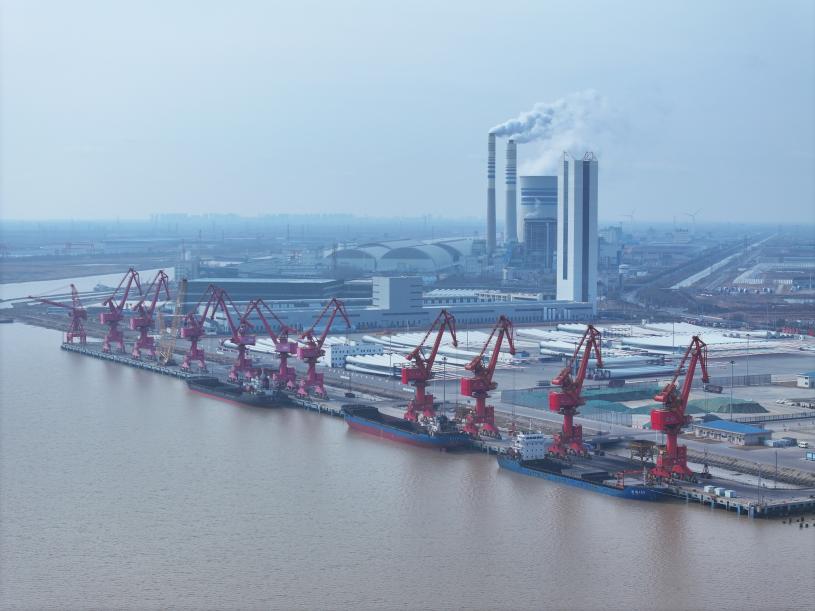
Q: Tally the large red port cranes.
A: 11